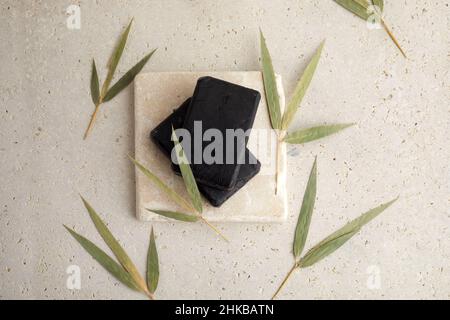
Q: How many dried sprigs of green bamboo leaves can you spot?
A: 6